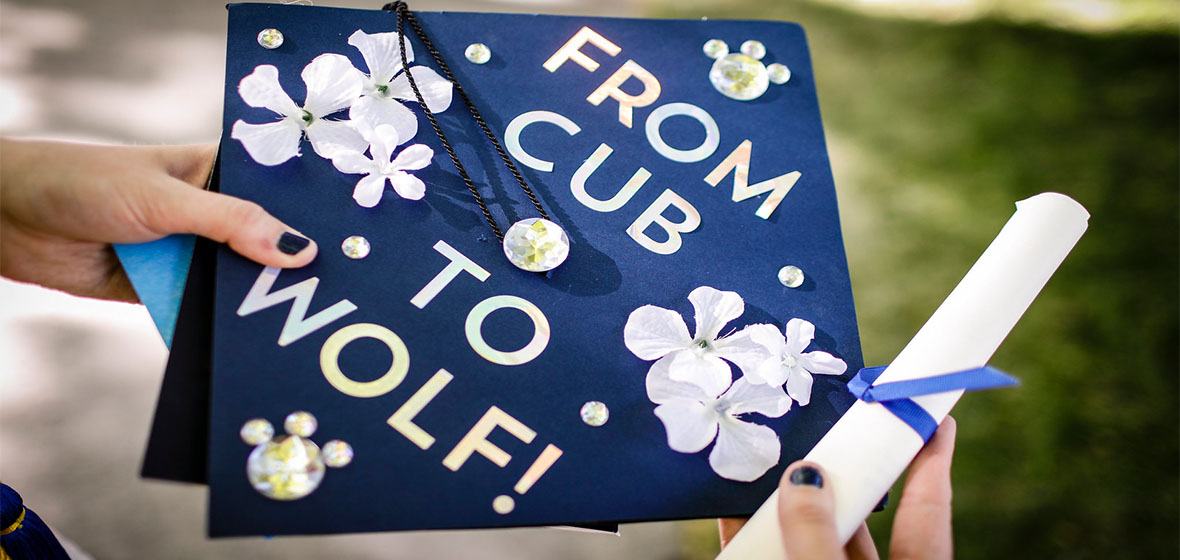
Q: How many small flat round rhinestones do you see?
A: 11